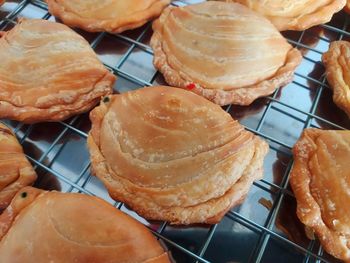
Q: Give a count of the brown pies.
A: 9